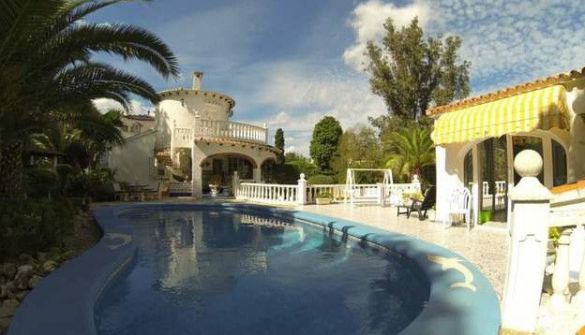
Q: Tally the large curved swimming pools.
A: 1